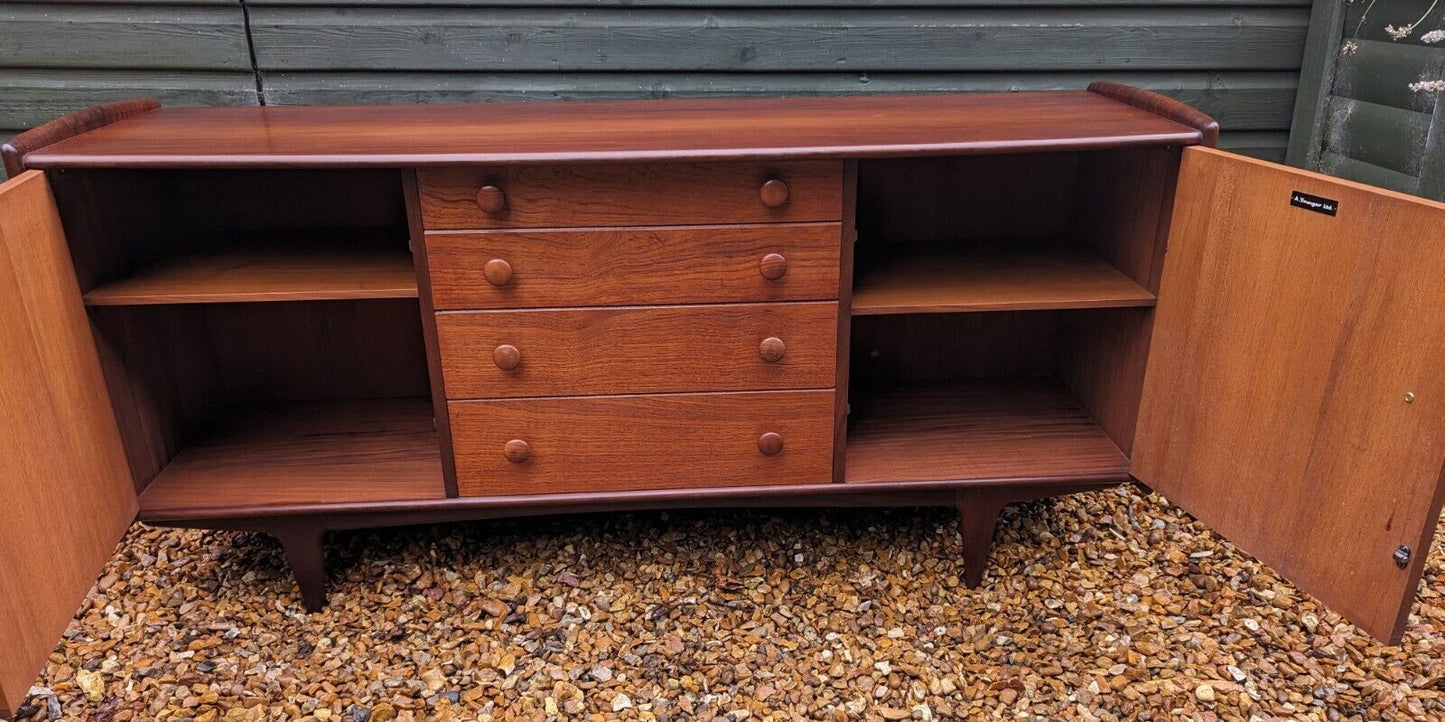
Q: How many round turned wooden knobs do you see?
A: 8